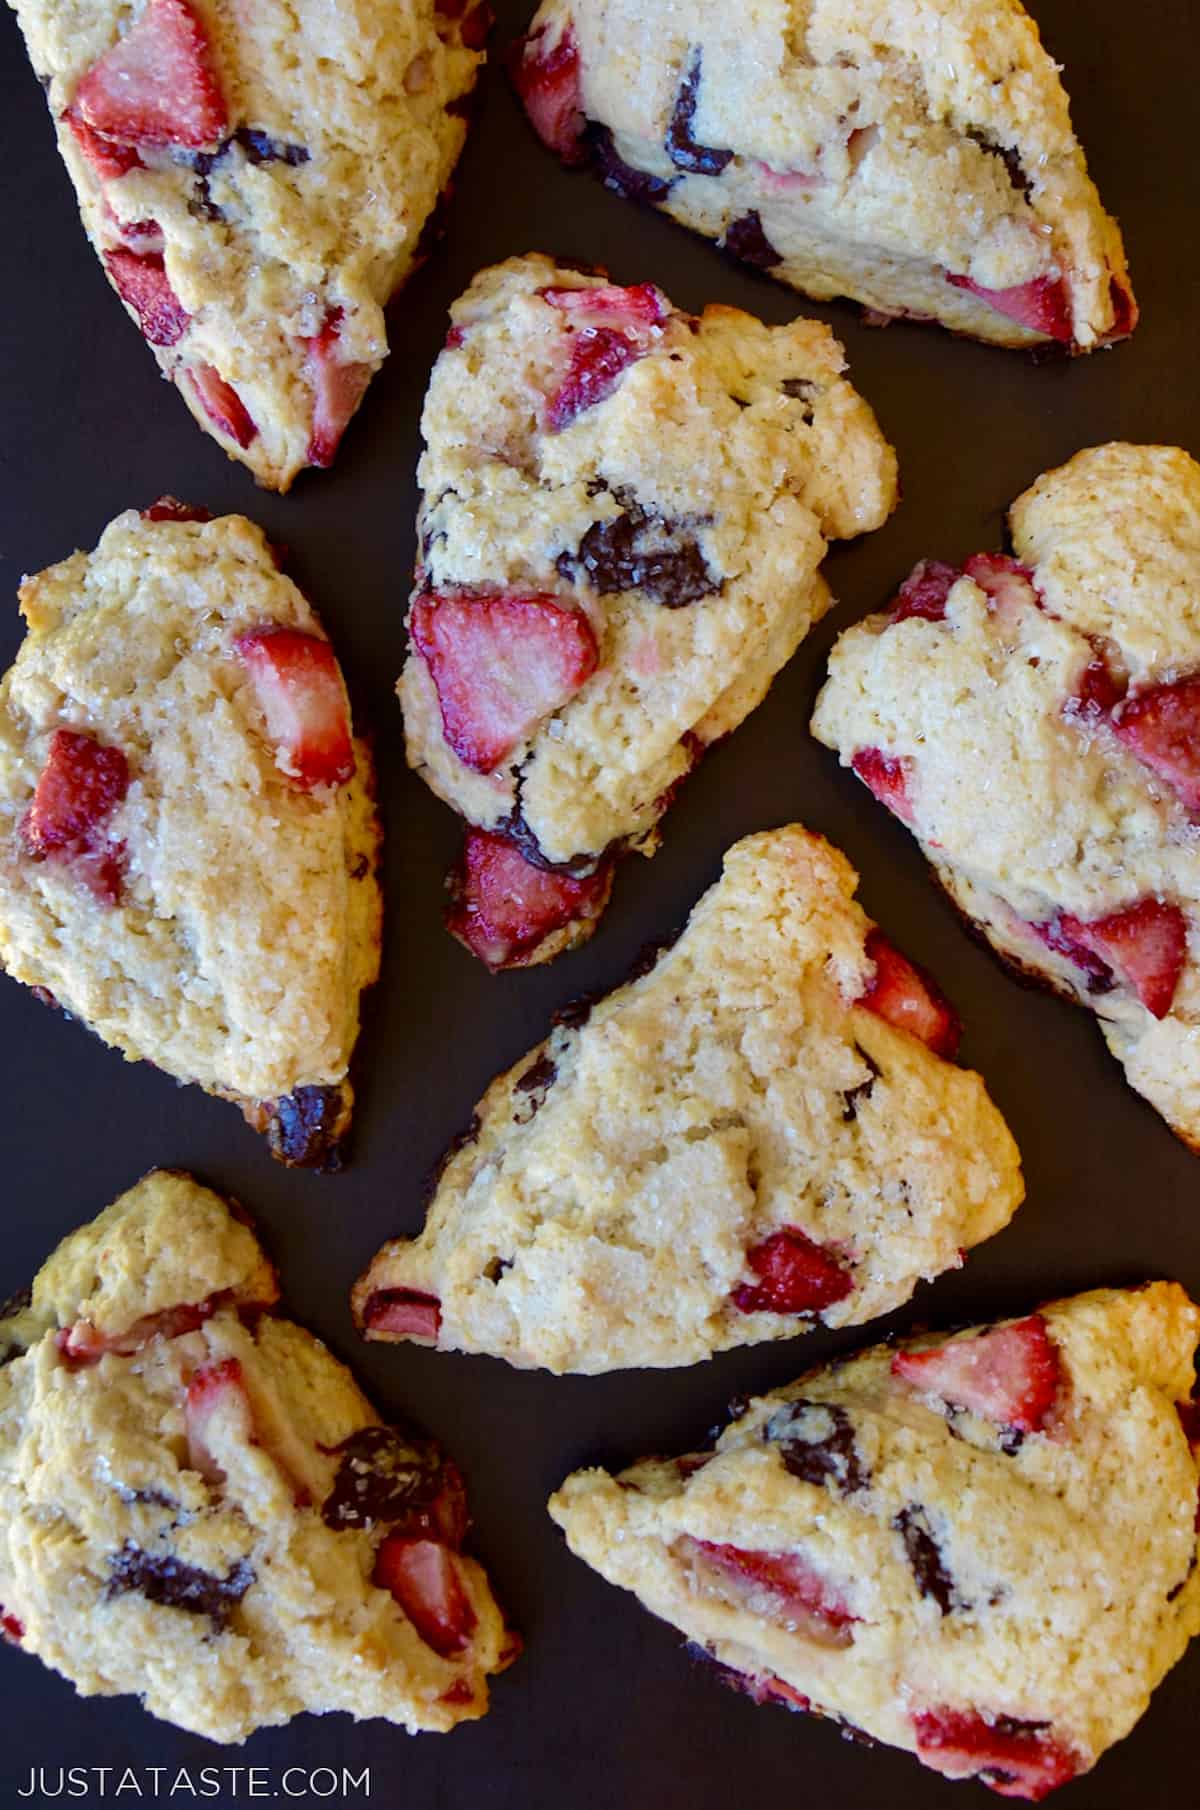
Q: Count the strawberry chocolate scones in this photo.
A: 8